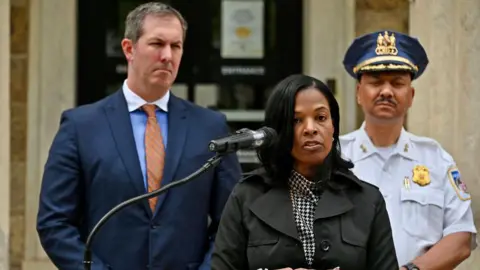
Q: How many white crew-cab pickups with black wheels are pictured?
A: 0